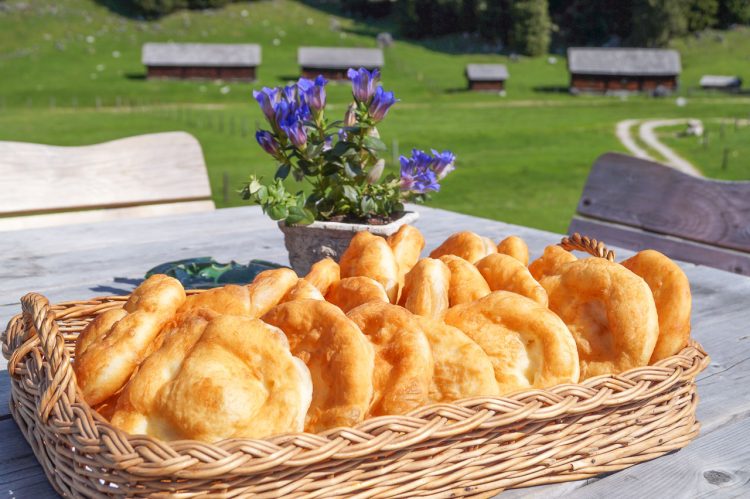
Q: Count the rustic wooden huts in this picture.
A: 5